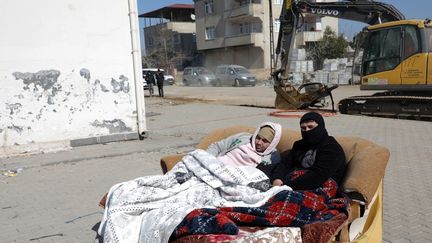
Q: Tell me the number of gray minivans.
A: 2